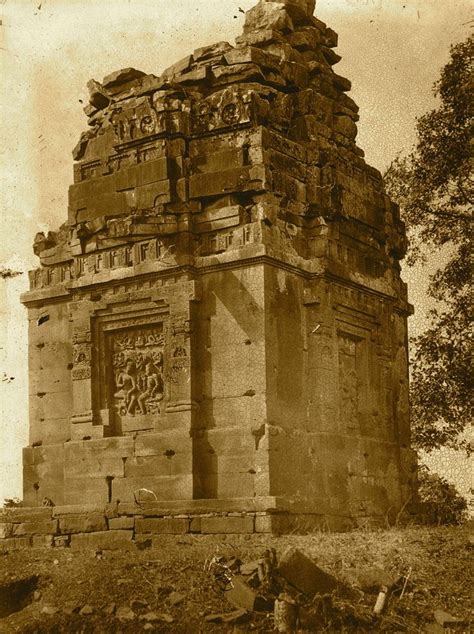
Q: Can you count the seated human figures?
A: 2